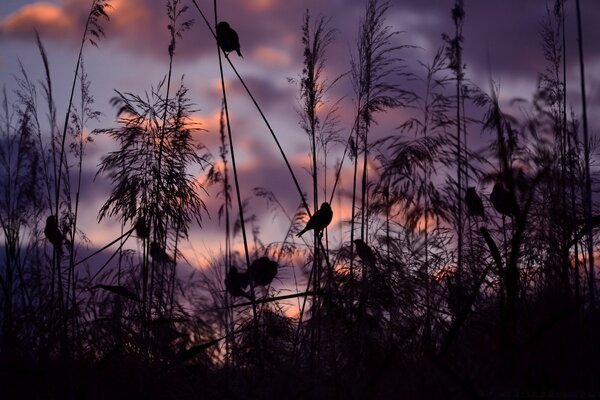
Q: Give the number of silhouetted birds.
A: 10